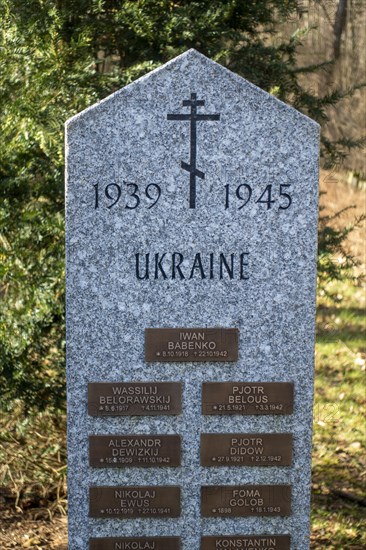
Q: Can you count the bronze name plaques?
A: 9